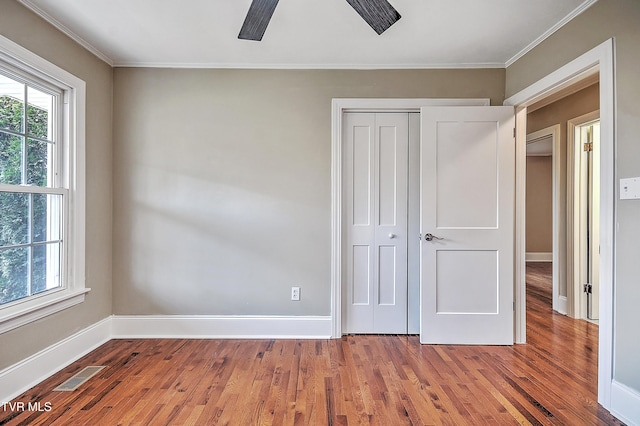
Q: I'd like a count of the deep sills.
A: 1